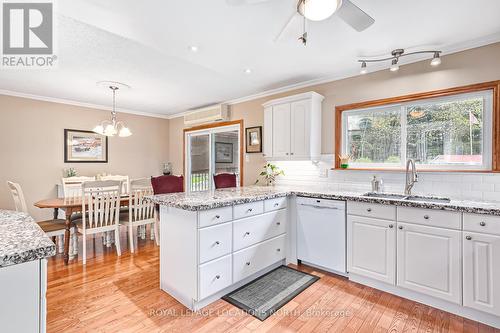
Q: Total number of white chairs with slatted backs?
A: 5